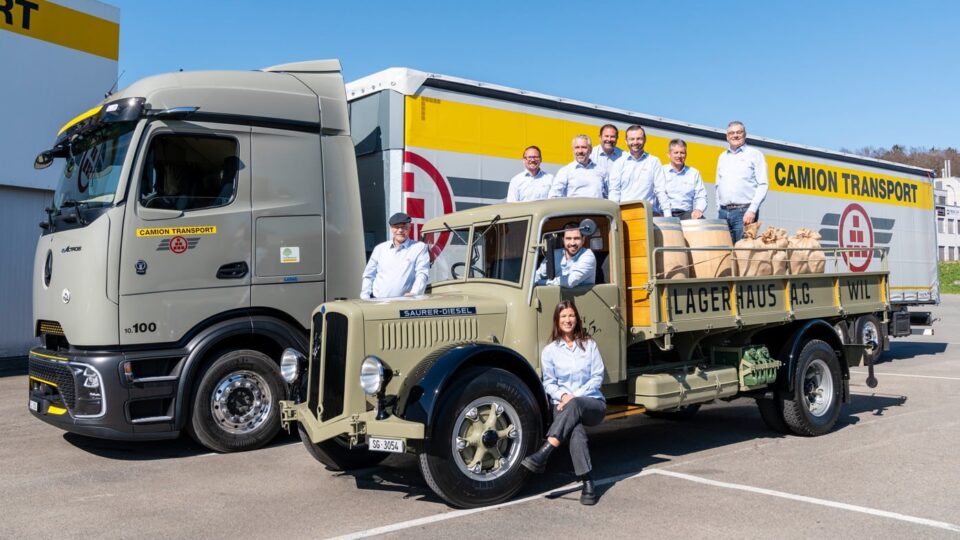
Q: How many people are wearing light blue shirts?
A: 9